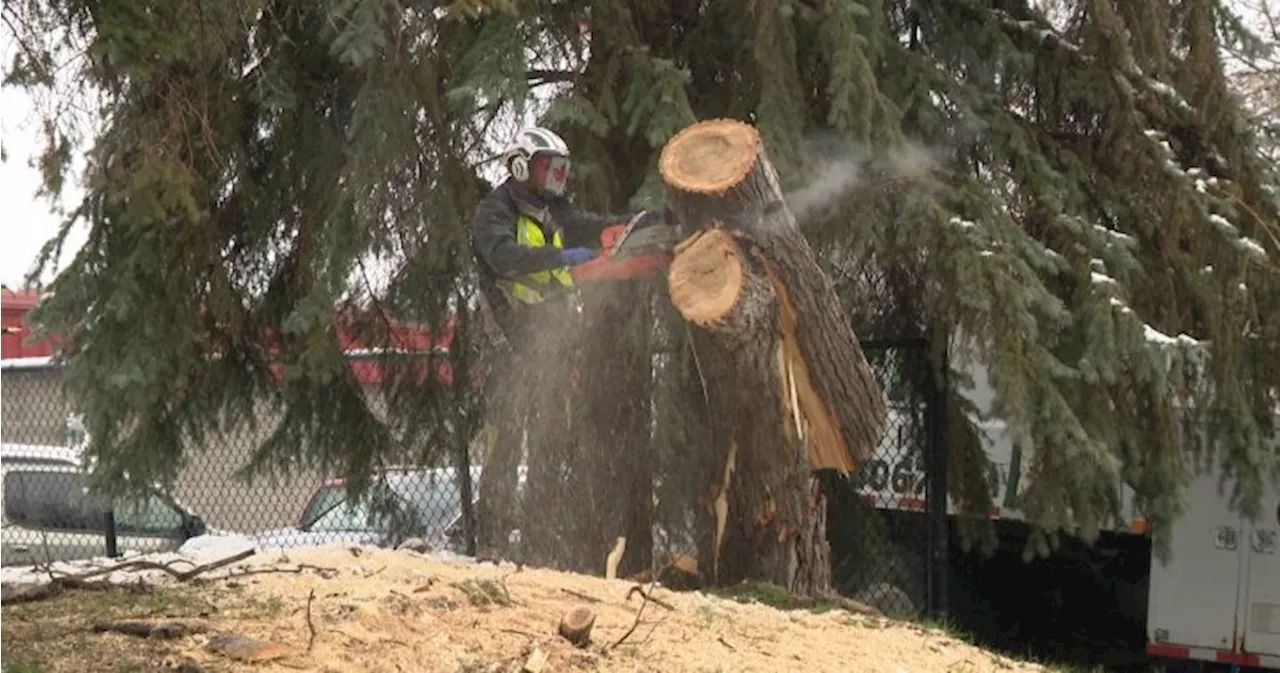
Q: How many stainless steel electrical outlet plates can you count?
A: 0